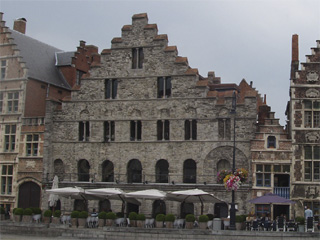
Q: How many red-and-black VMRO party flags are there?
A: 0